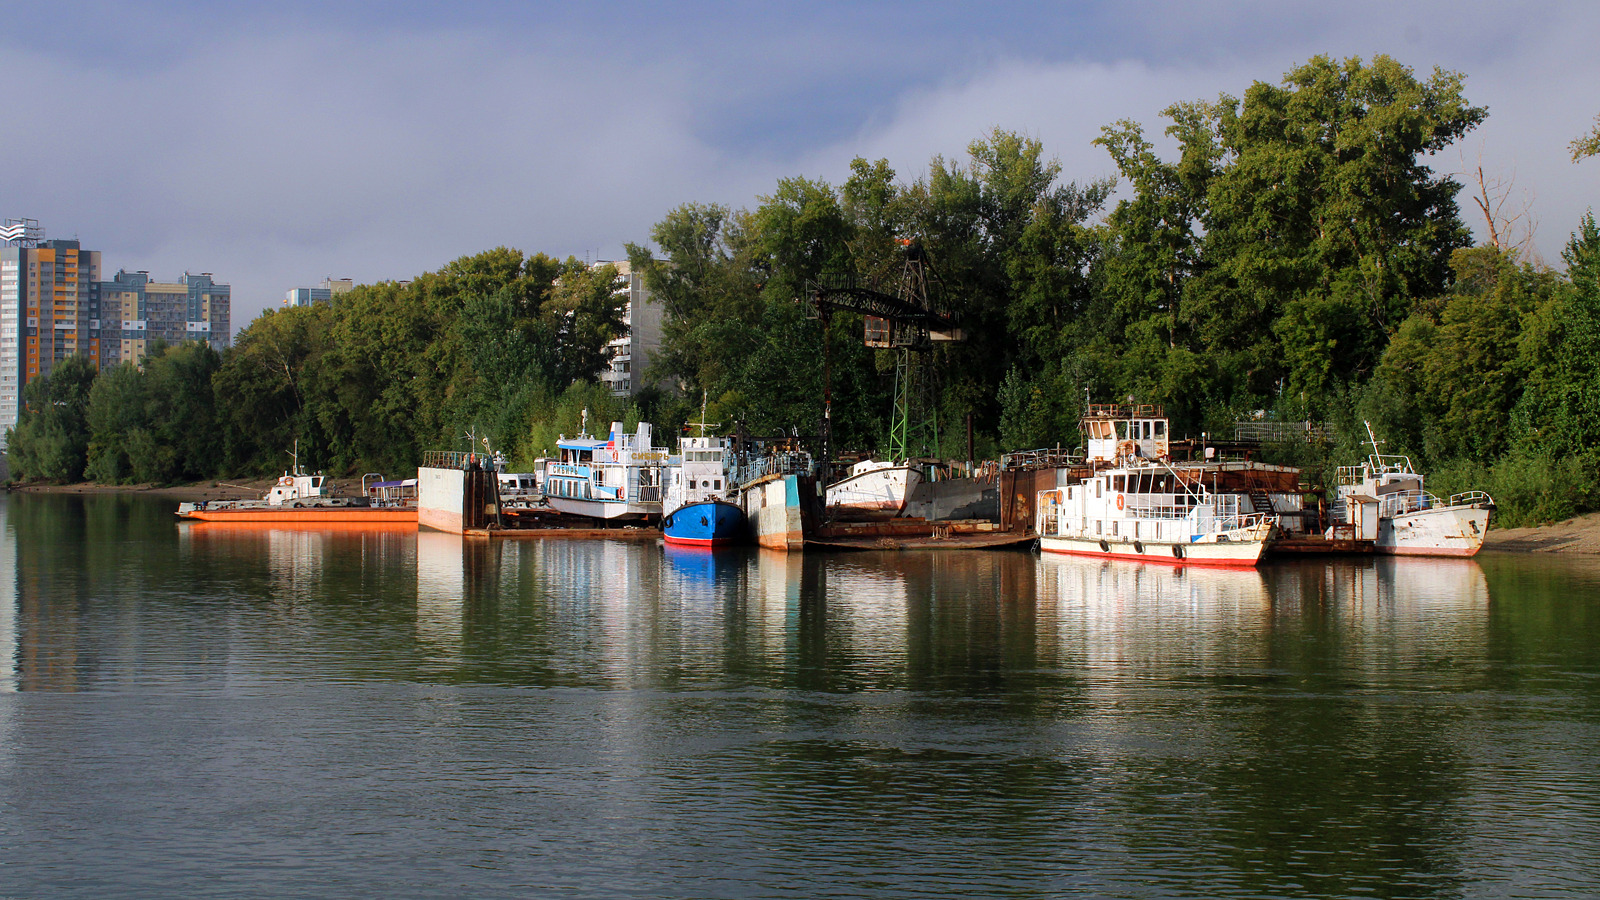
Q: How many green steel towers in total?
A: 1